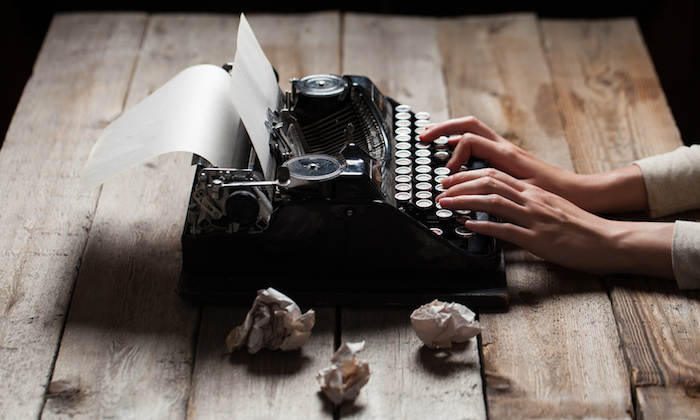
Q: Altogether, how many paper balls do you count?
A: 3